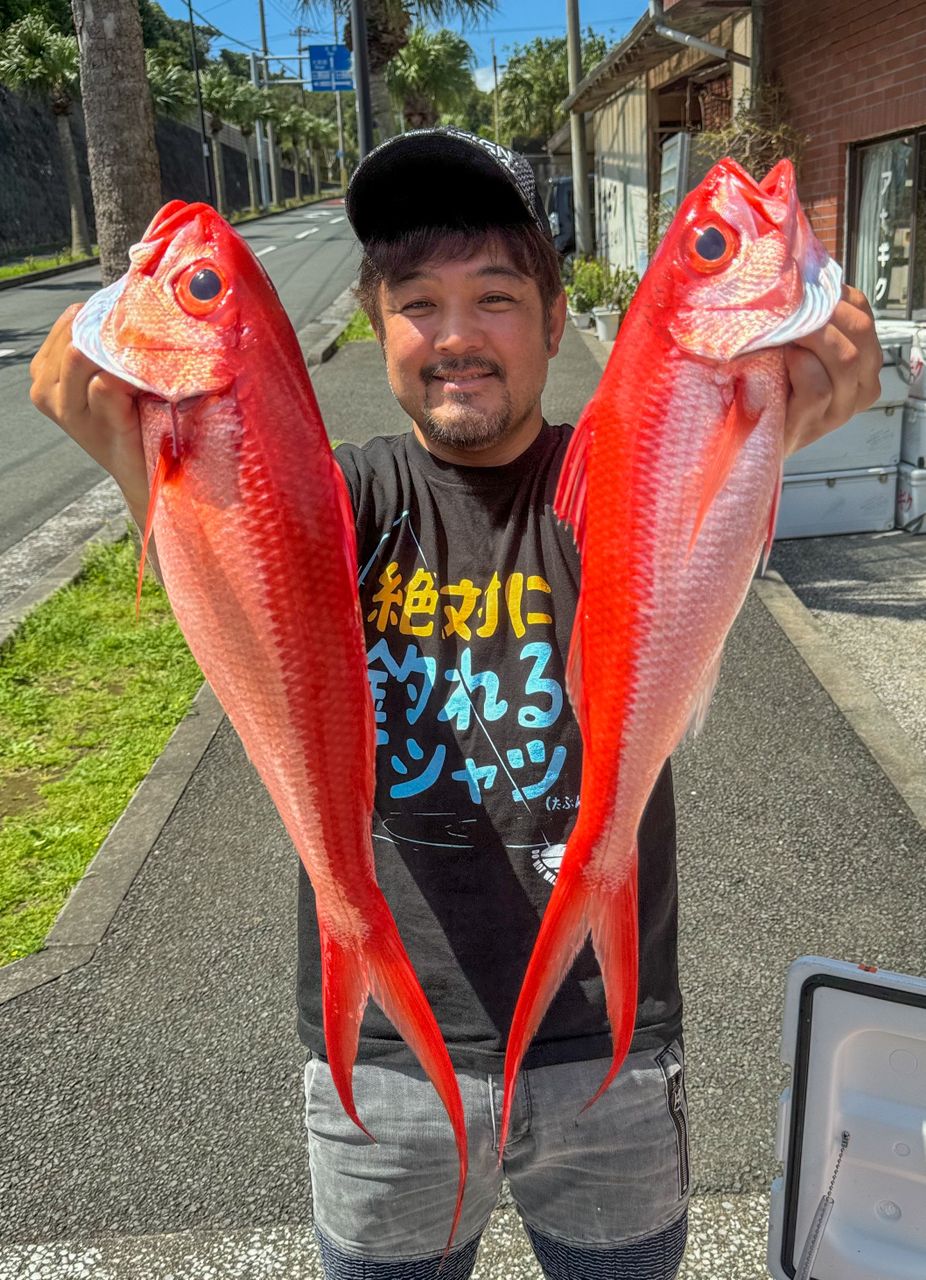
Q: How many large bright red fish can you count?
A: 2